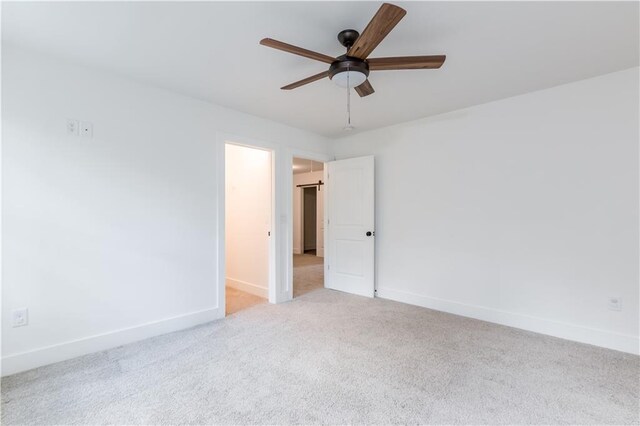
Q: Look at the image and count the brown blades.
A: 5